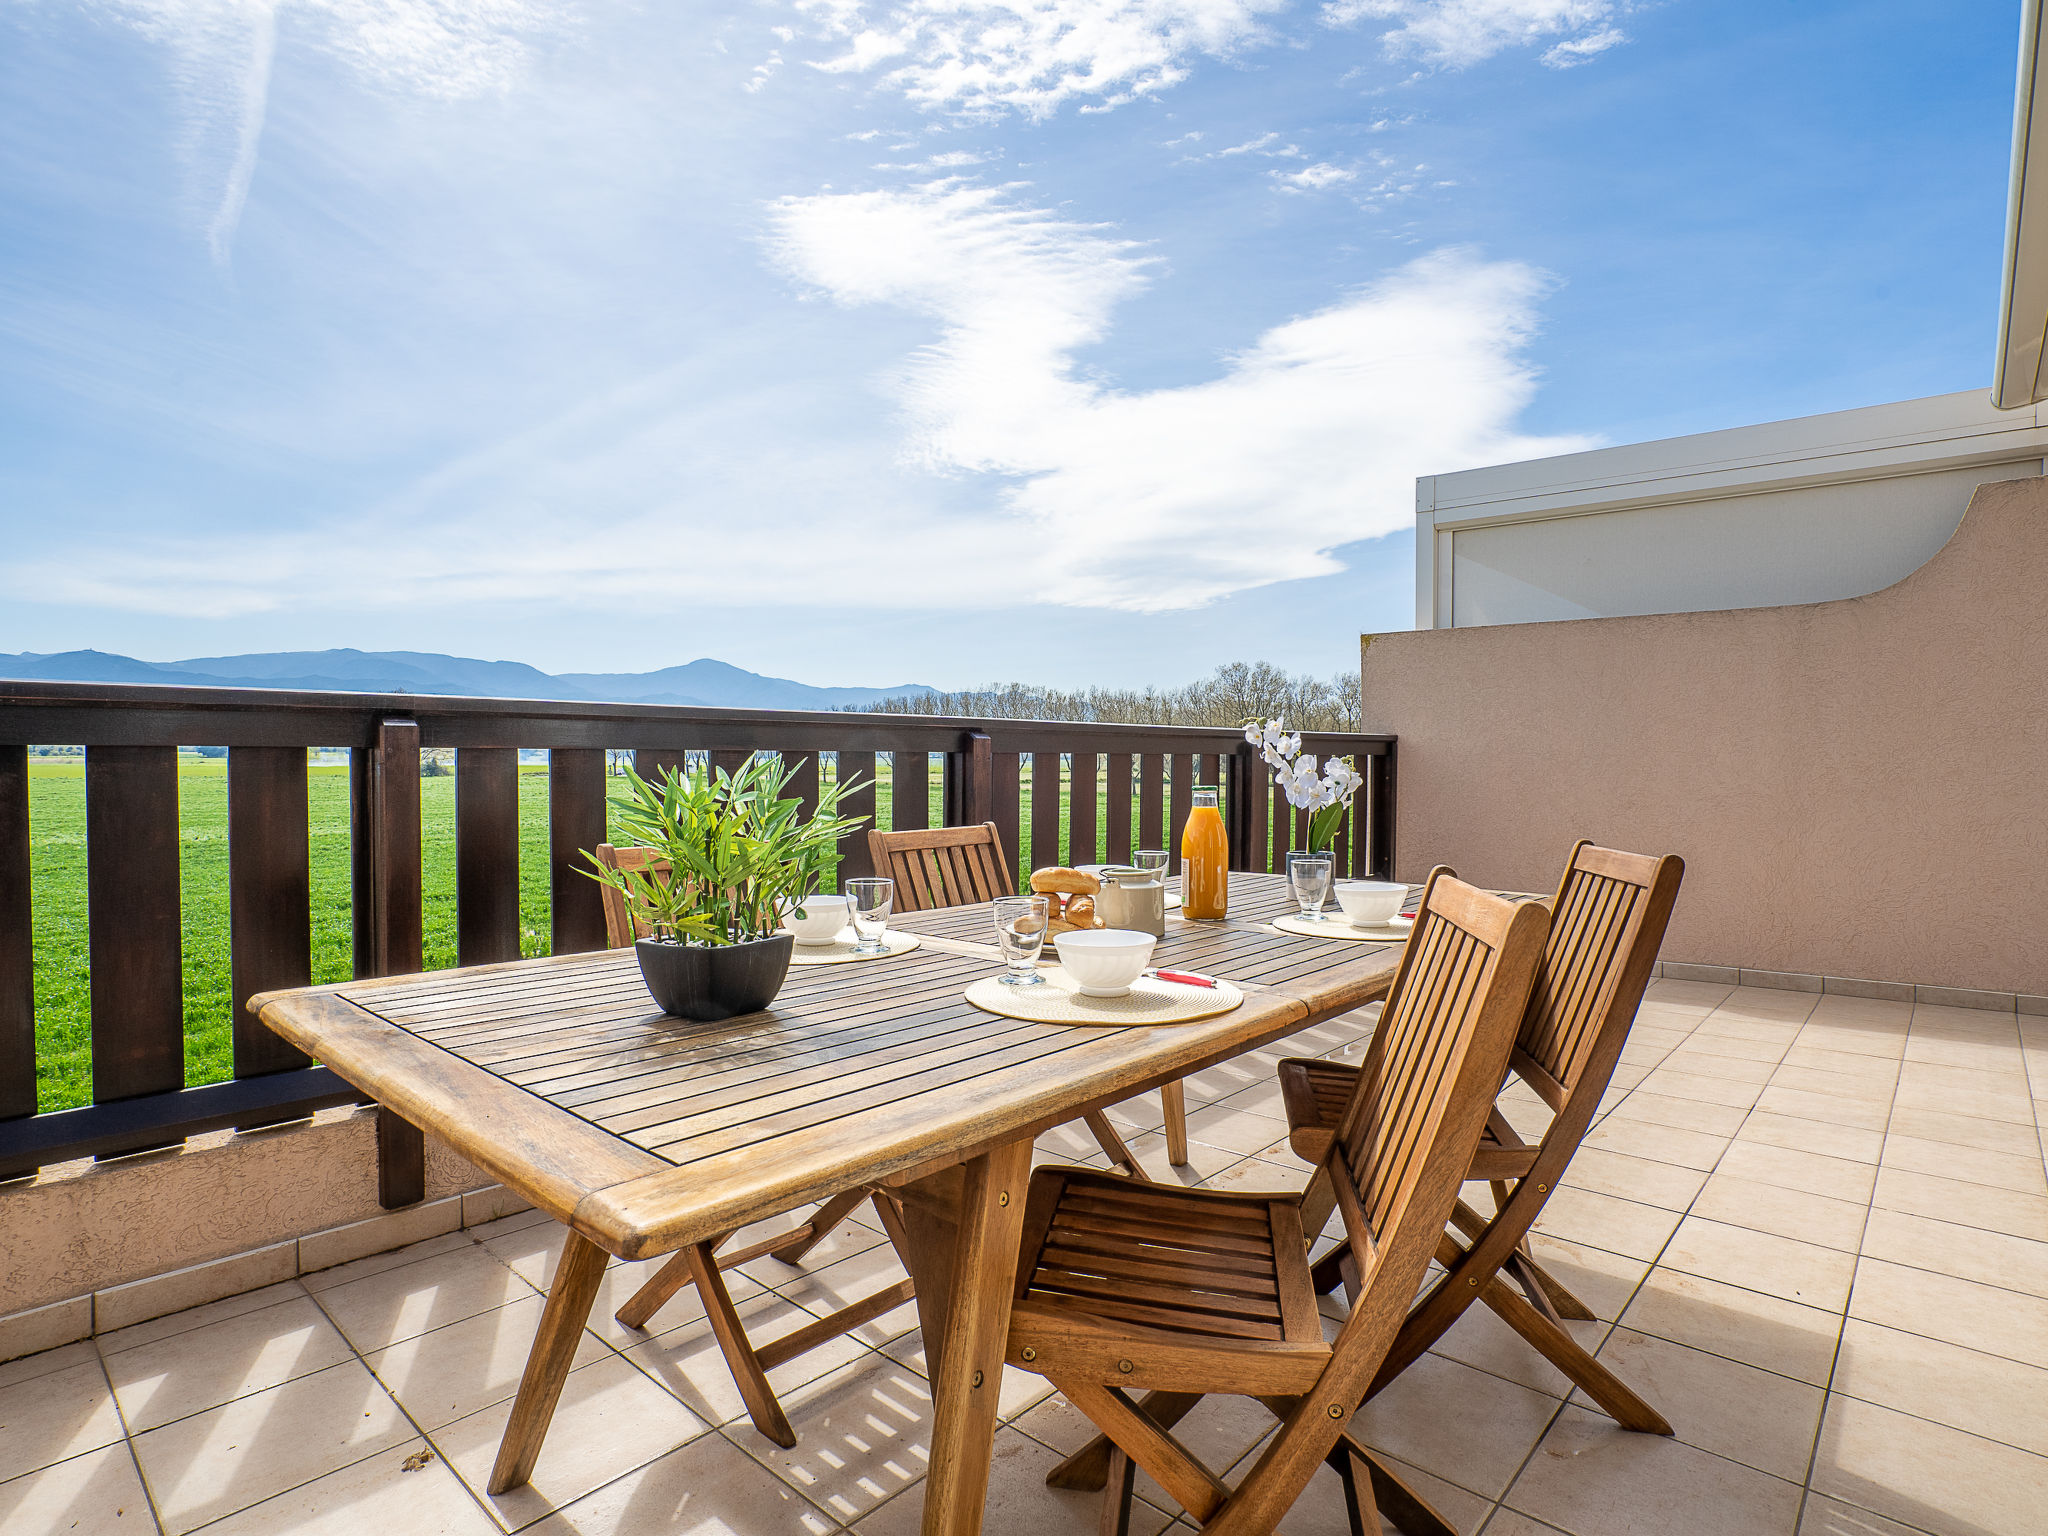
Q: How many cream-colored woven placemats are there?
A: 4